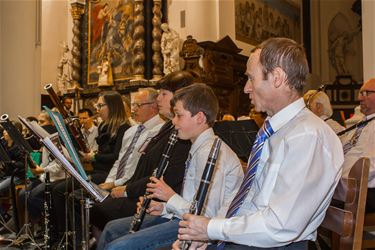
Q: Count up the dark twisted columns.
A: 3